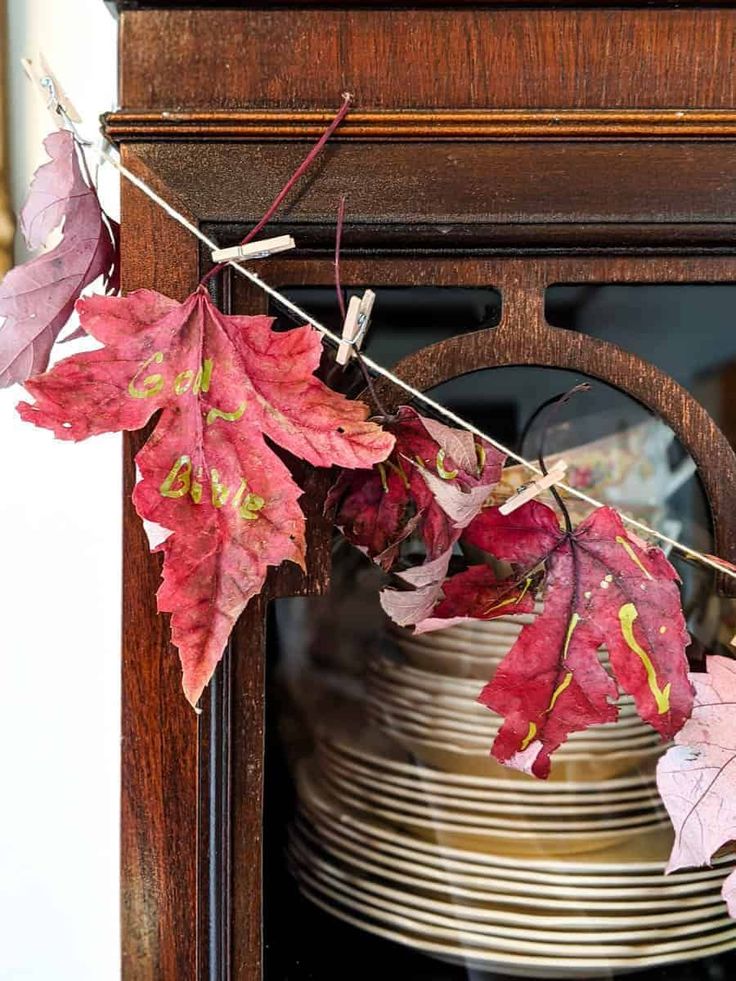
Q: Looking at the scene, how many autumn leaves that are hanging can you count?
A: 5